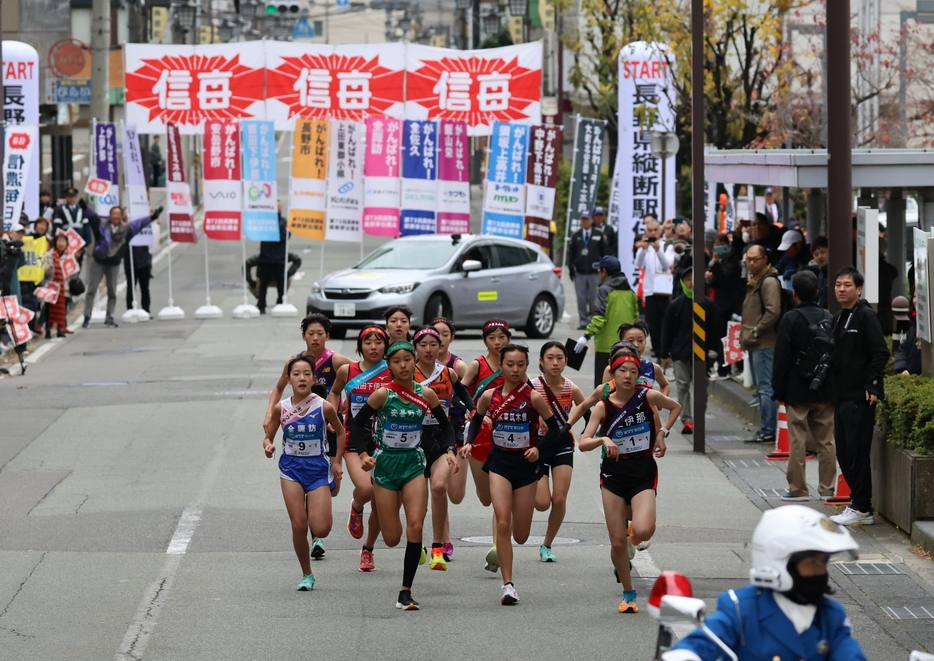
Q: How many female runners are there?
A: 13